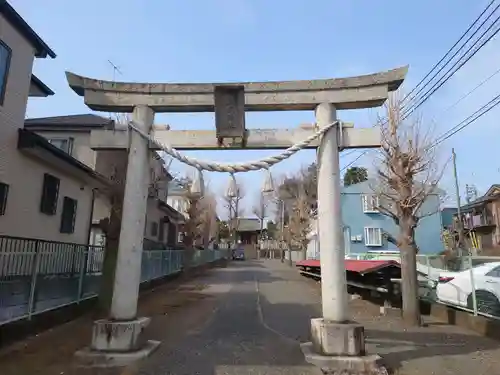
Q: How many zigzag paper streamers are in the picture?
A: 0